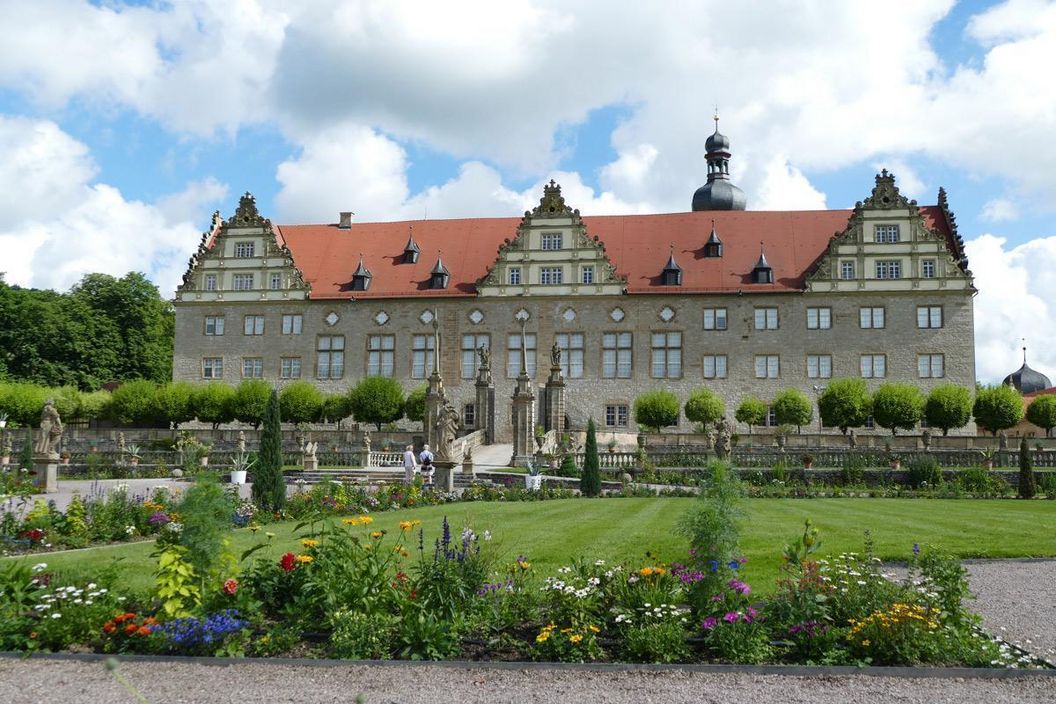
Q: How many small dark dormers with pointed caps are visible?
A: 6